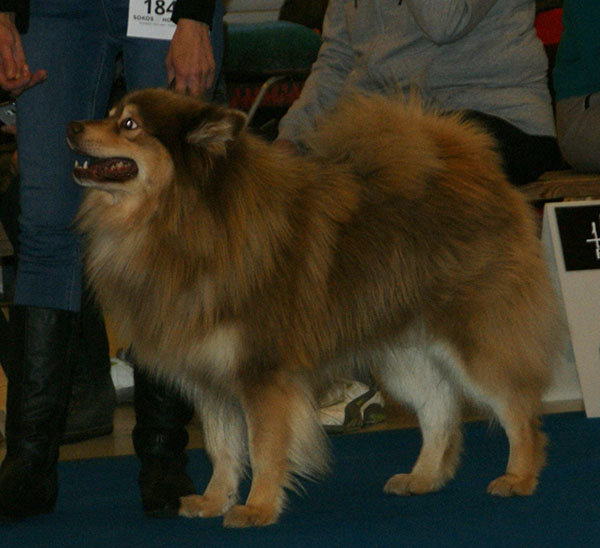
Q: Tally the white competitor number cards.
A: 1